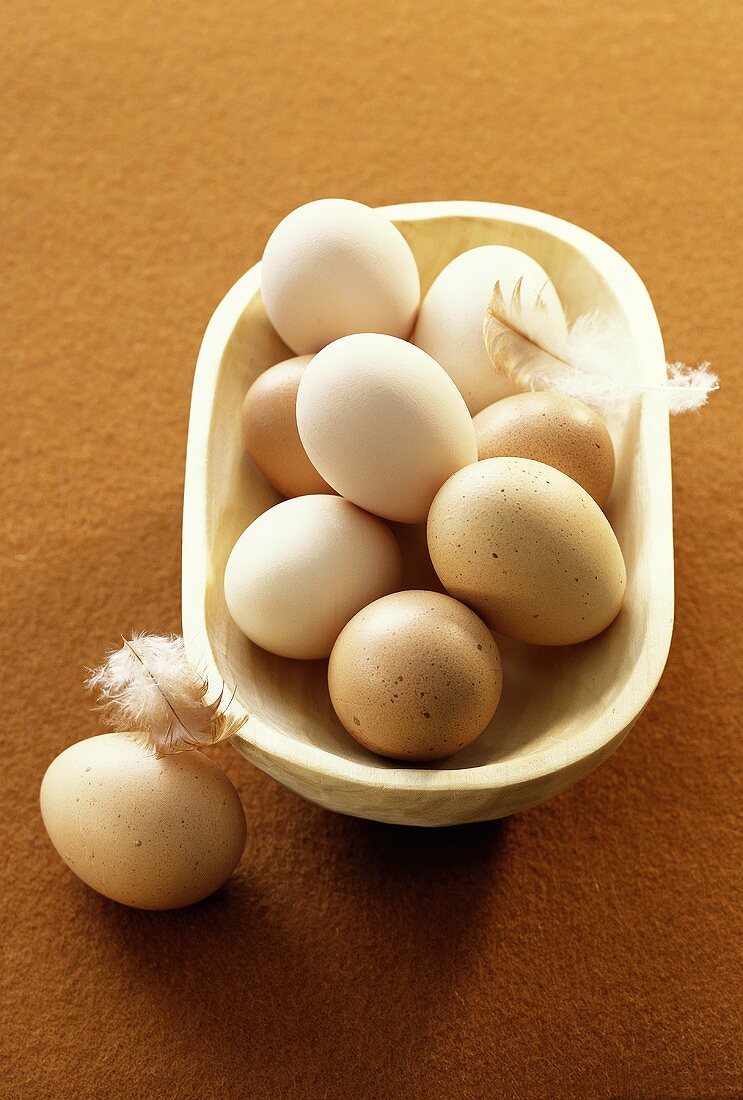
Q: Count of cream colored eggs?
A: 4